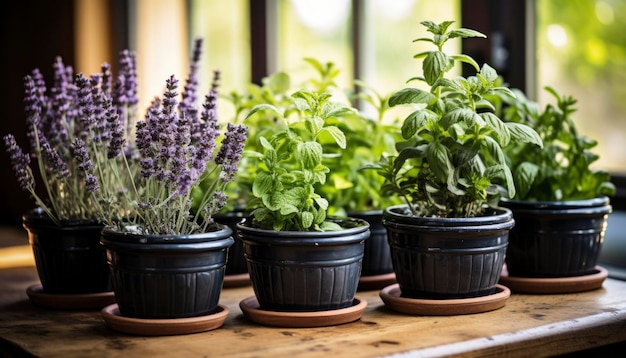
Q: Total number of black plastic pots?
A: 7